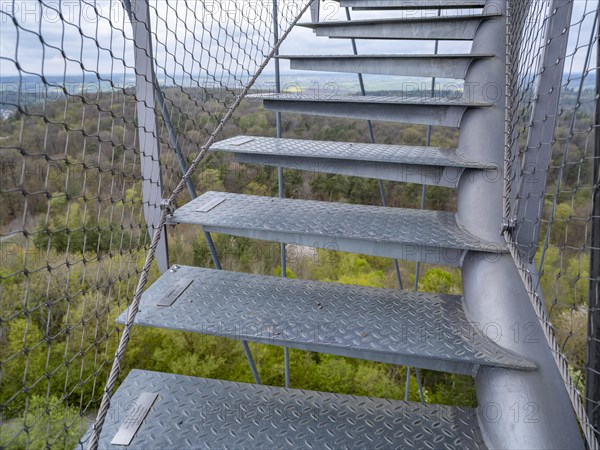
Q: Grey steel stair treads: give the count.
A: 8